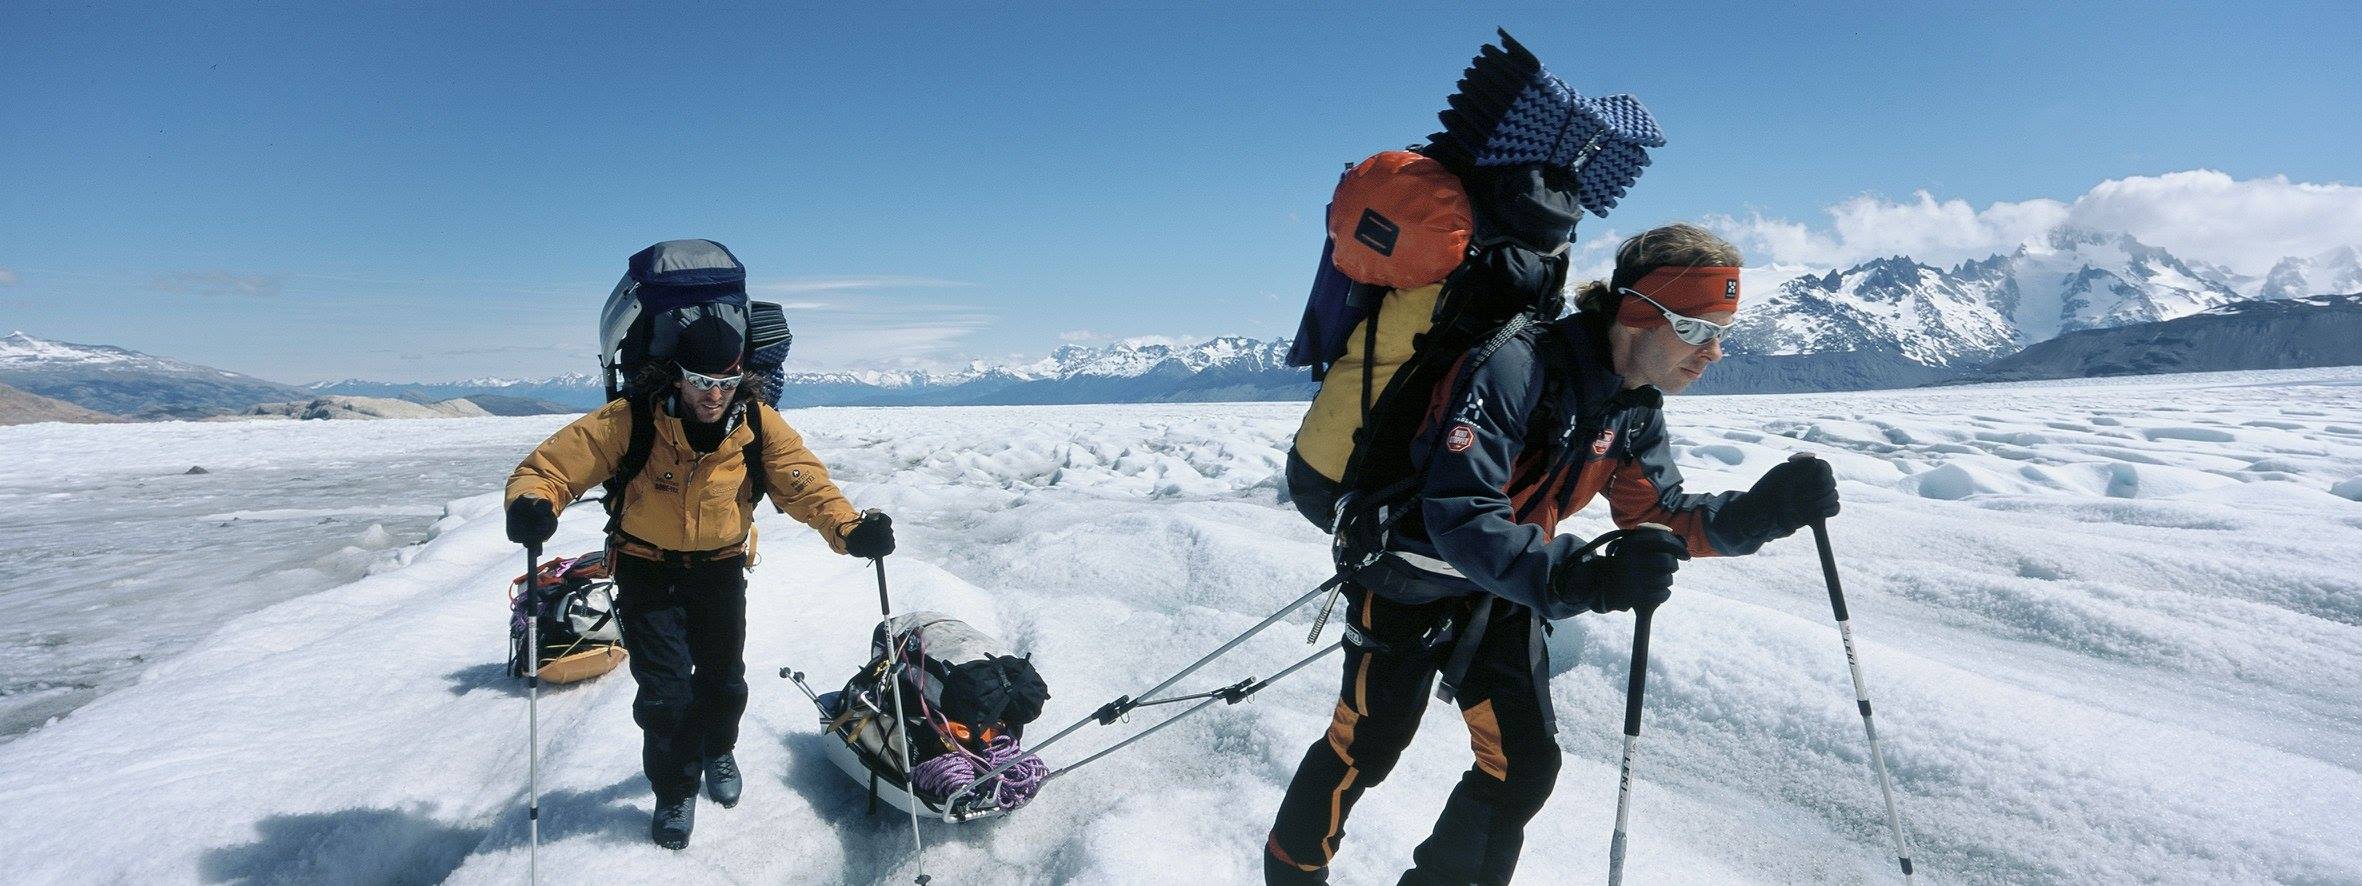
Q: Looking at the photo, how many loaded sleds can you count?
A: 2